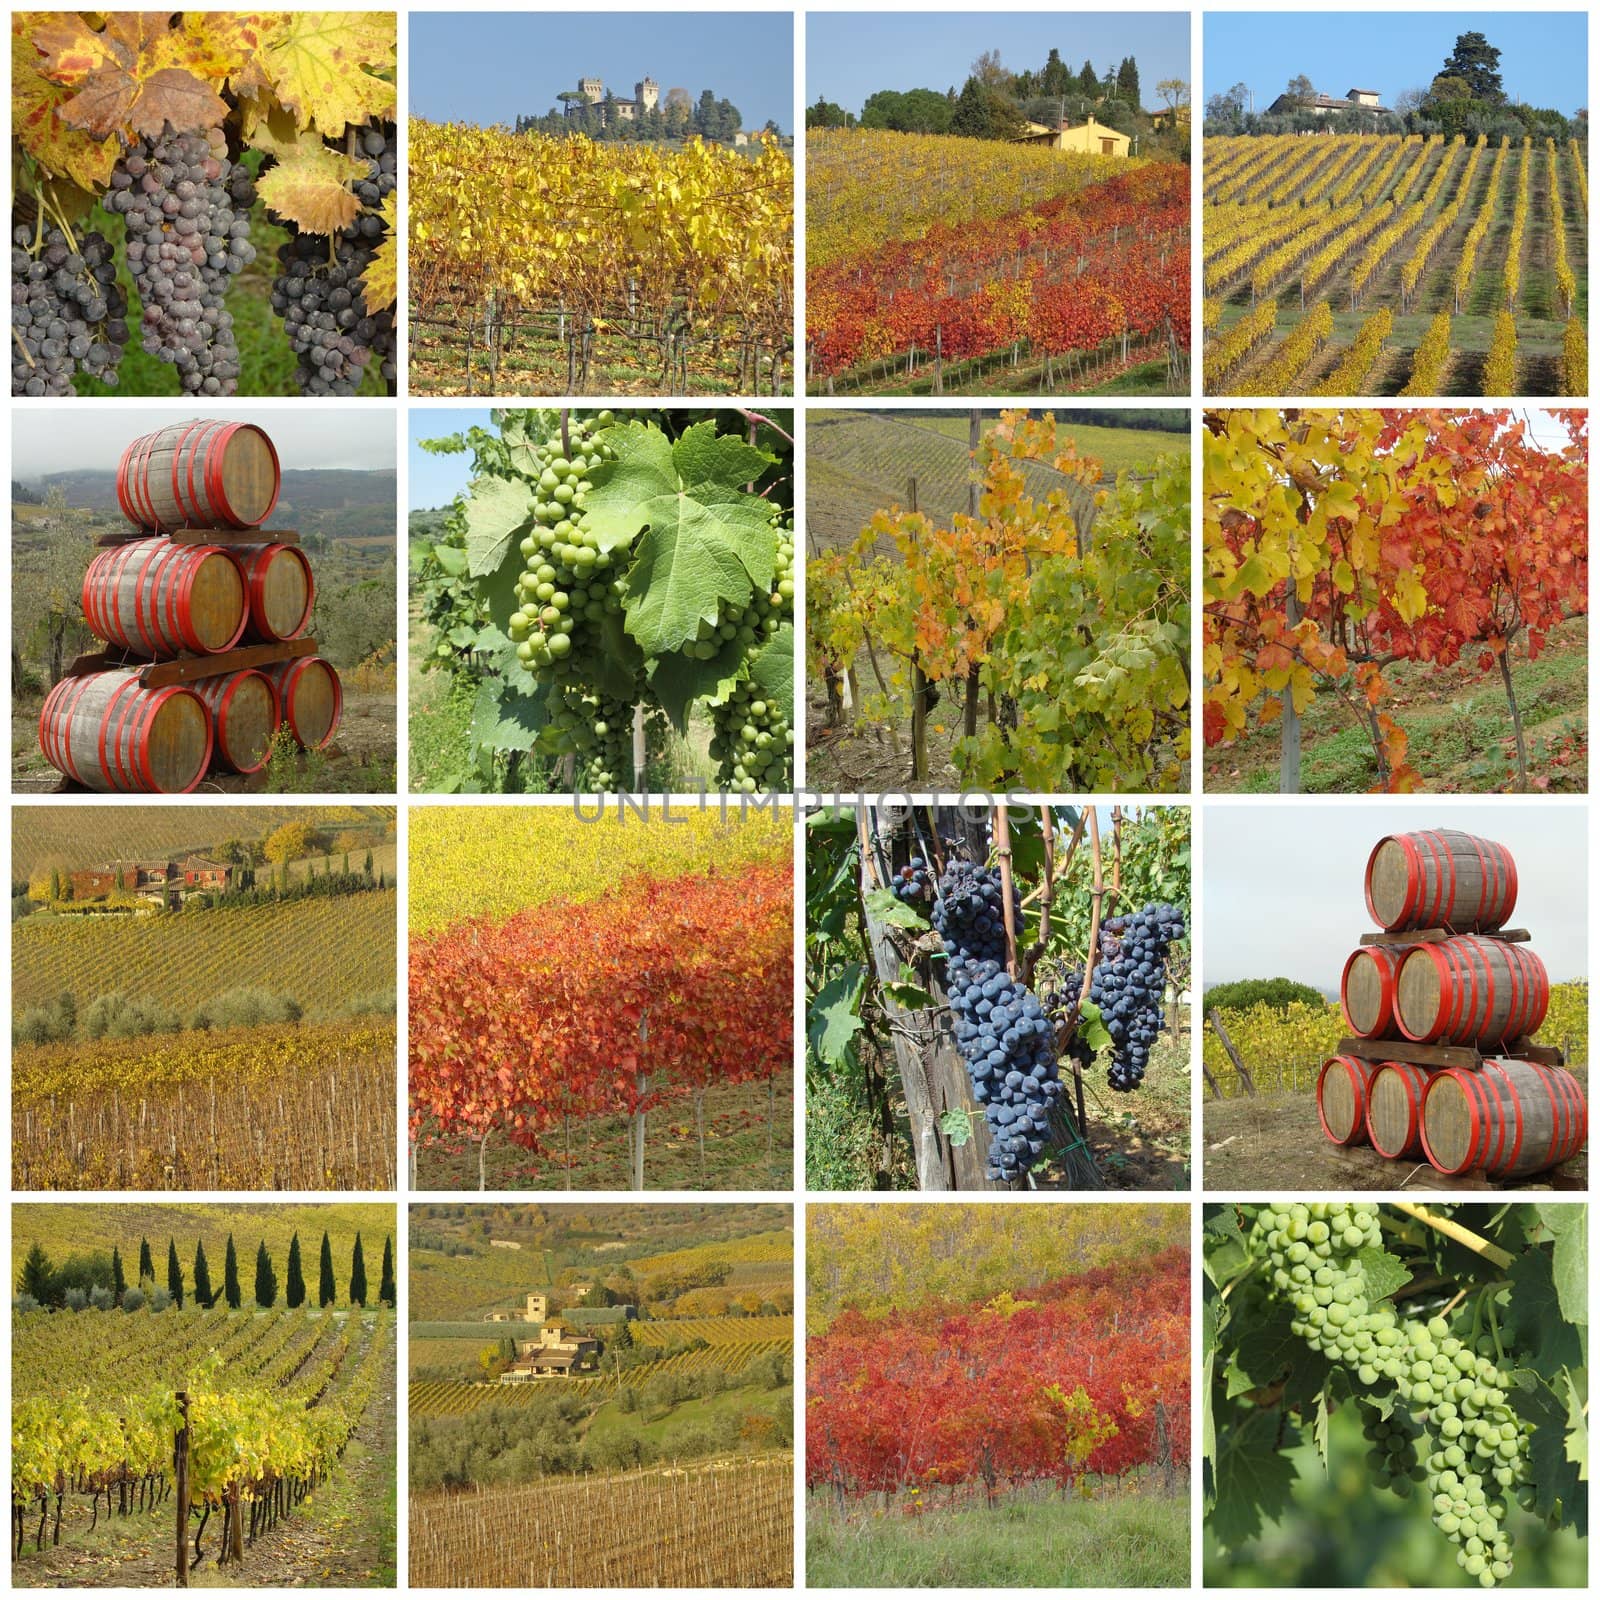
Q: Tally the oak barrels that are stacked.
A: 12